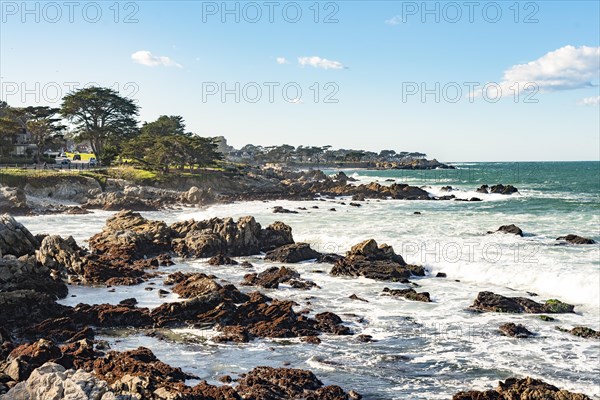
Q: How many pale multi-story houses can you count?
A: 1